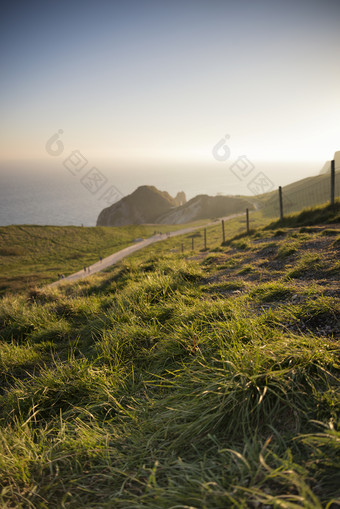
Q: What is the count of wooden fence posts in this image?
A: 7